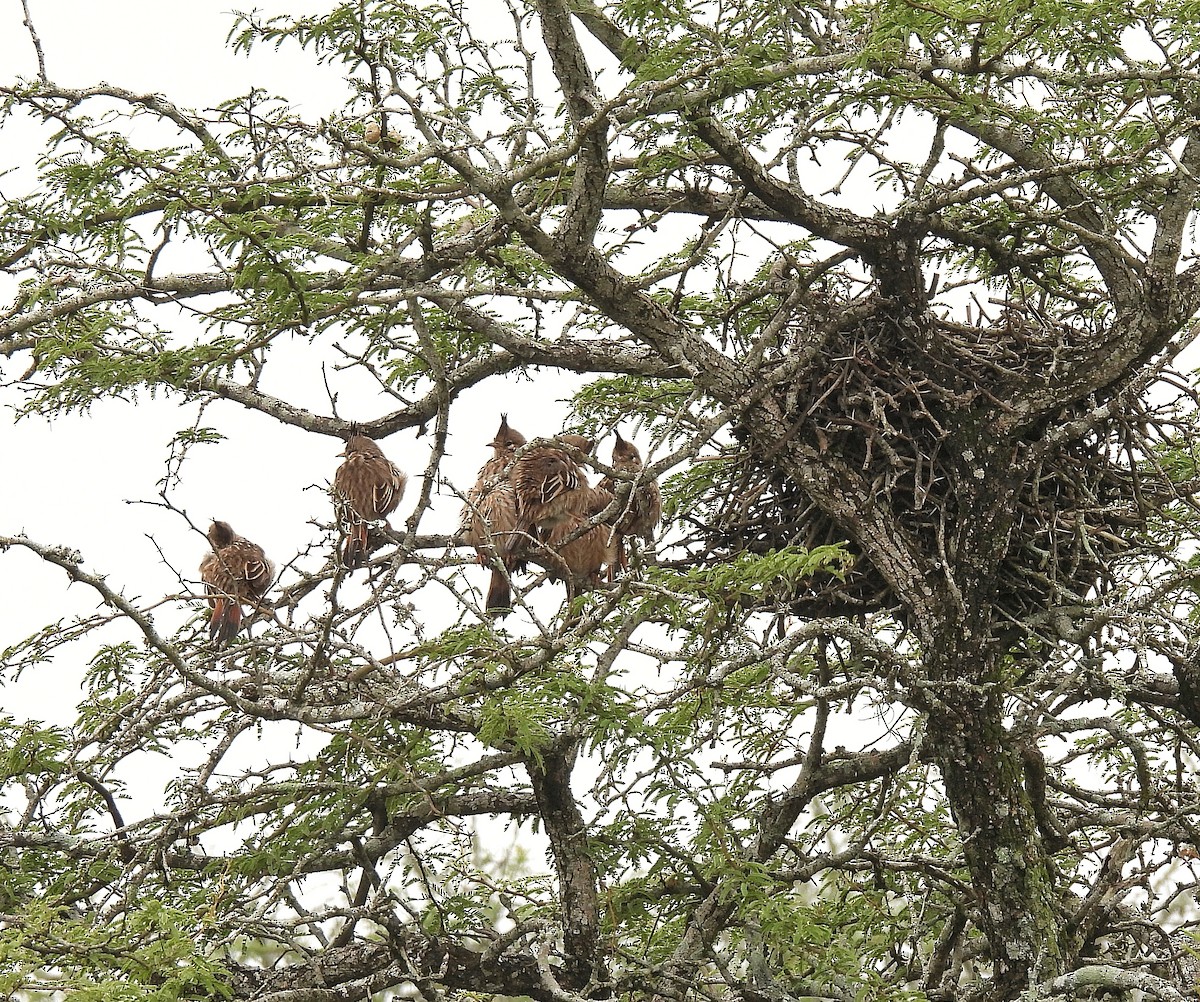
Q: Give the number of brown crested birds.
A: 6